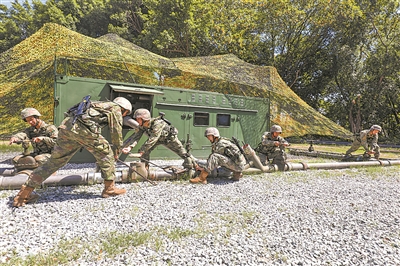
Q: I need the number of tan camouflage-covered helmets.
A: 6